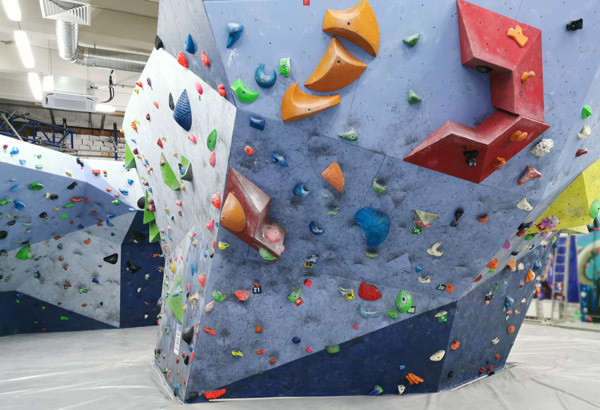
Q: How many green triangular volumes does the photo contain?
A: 6